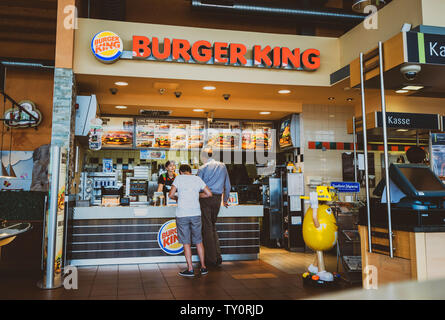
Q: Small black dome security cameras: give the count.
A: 3